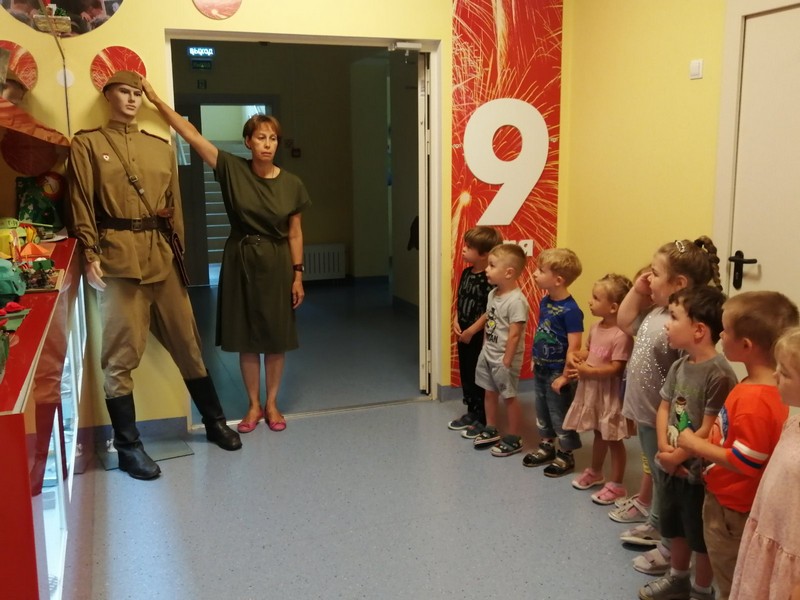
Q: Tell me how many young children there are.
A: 9